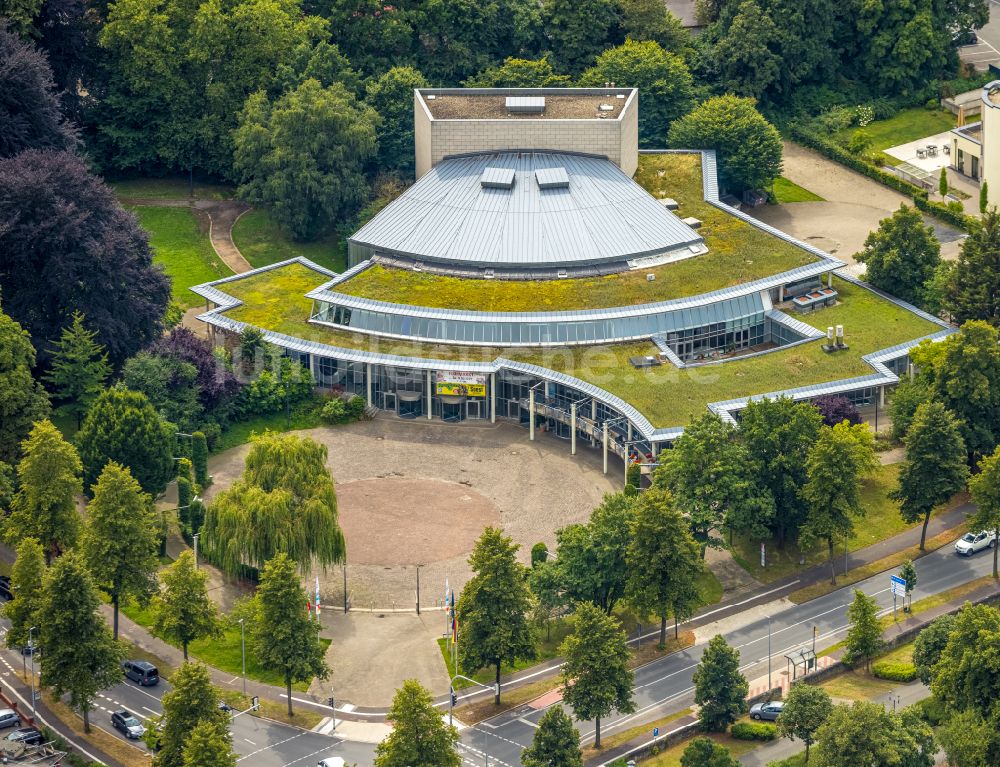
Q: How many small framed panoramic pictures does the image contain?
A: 0